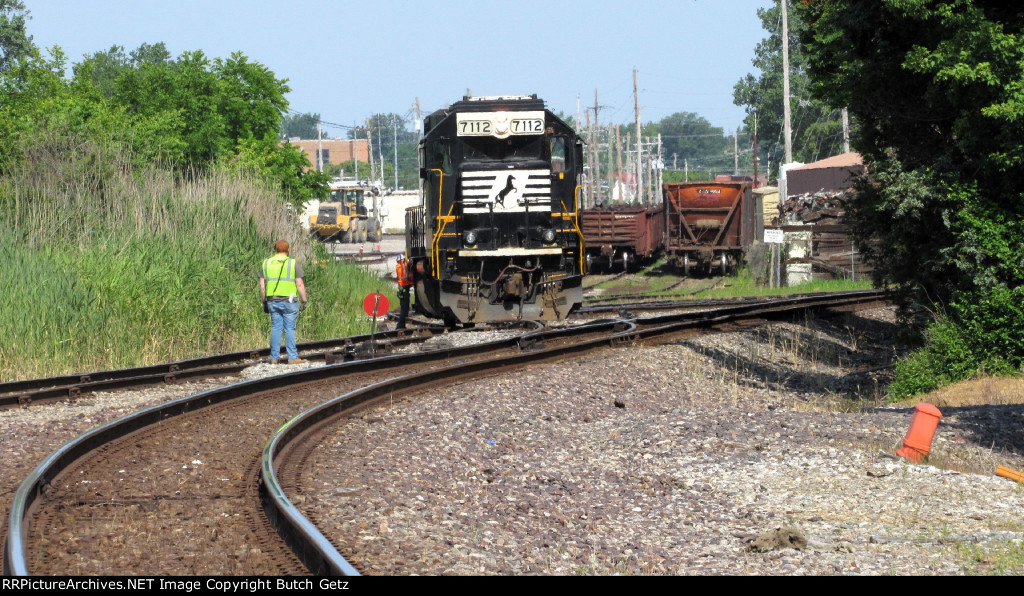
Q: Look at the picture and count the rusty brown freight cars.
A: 2